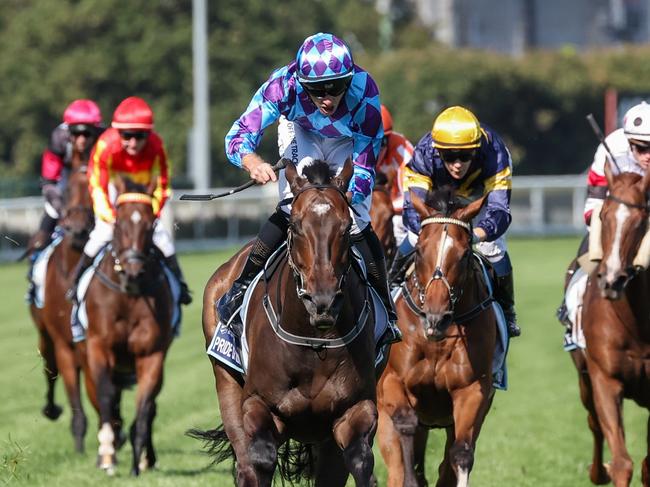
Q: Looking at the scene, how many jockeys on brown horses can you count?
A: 6